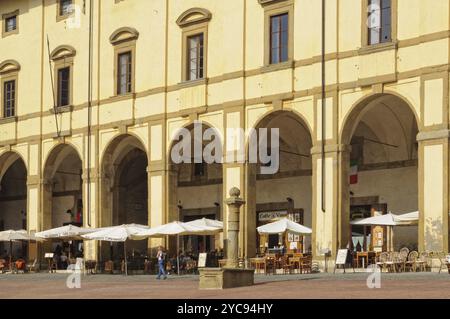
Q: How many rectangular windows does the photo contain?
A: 8